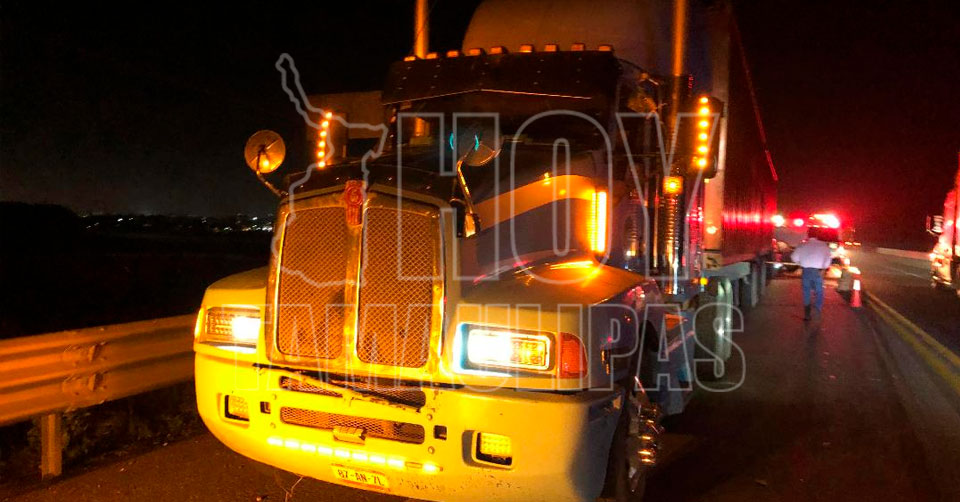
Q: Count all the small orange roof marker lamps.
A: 9